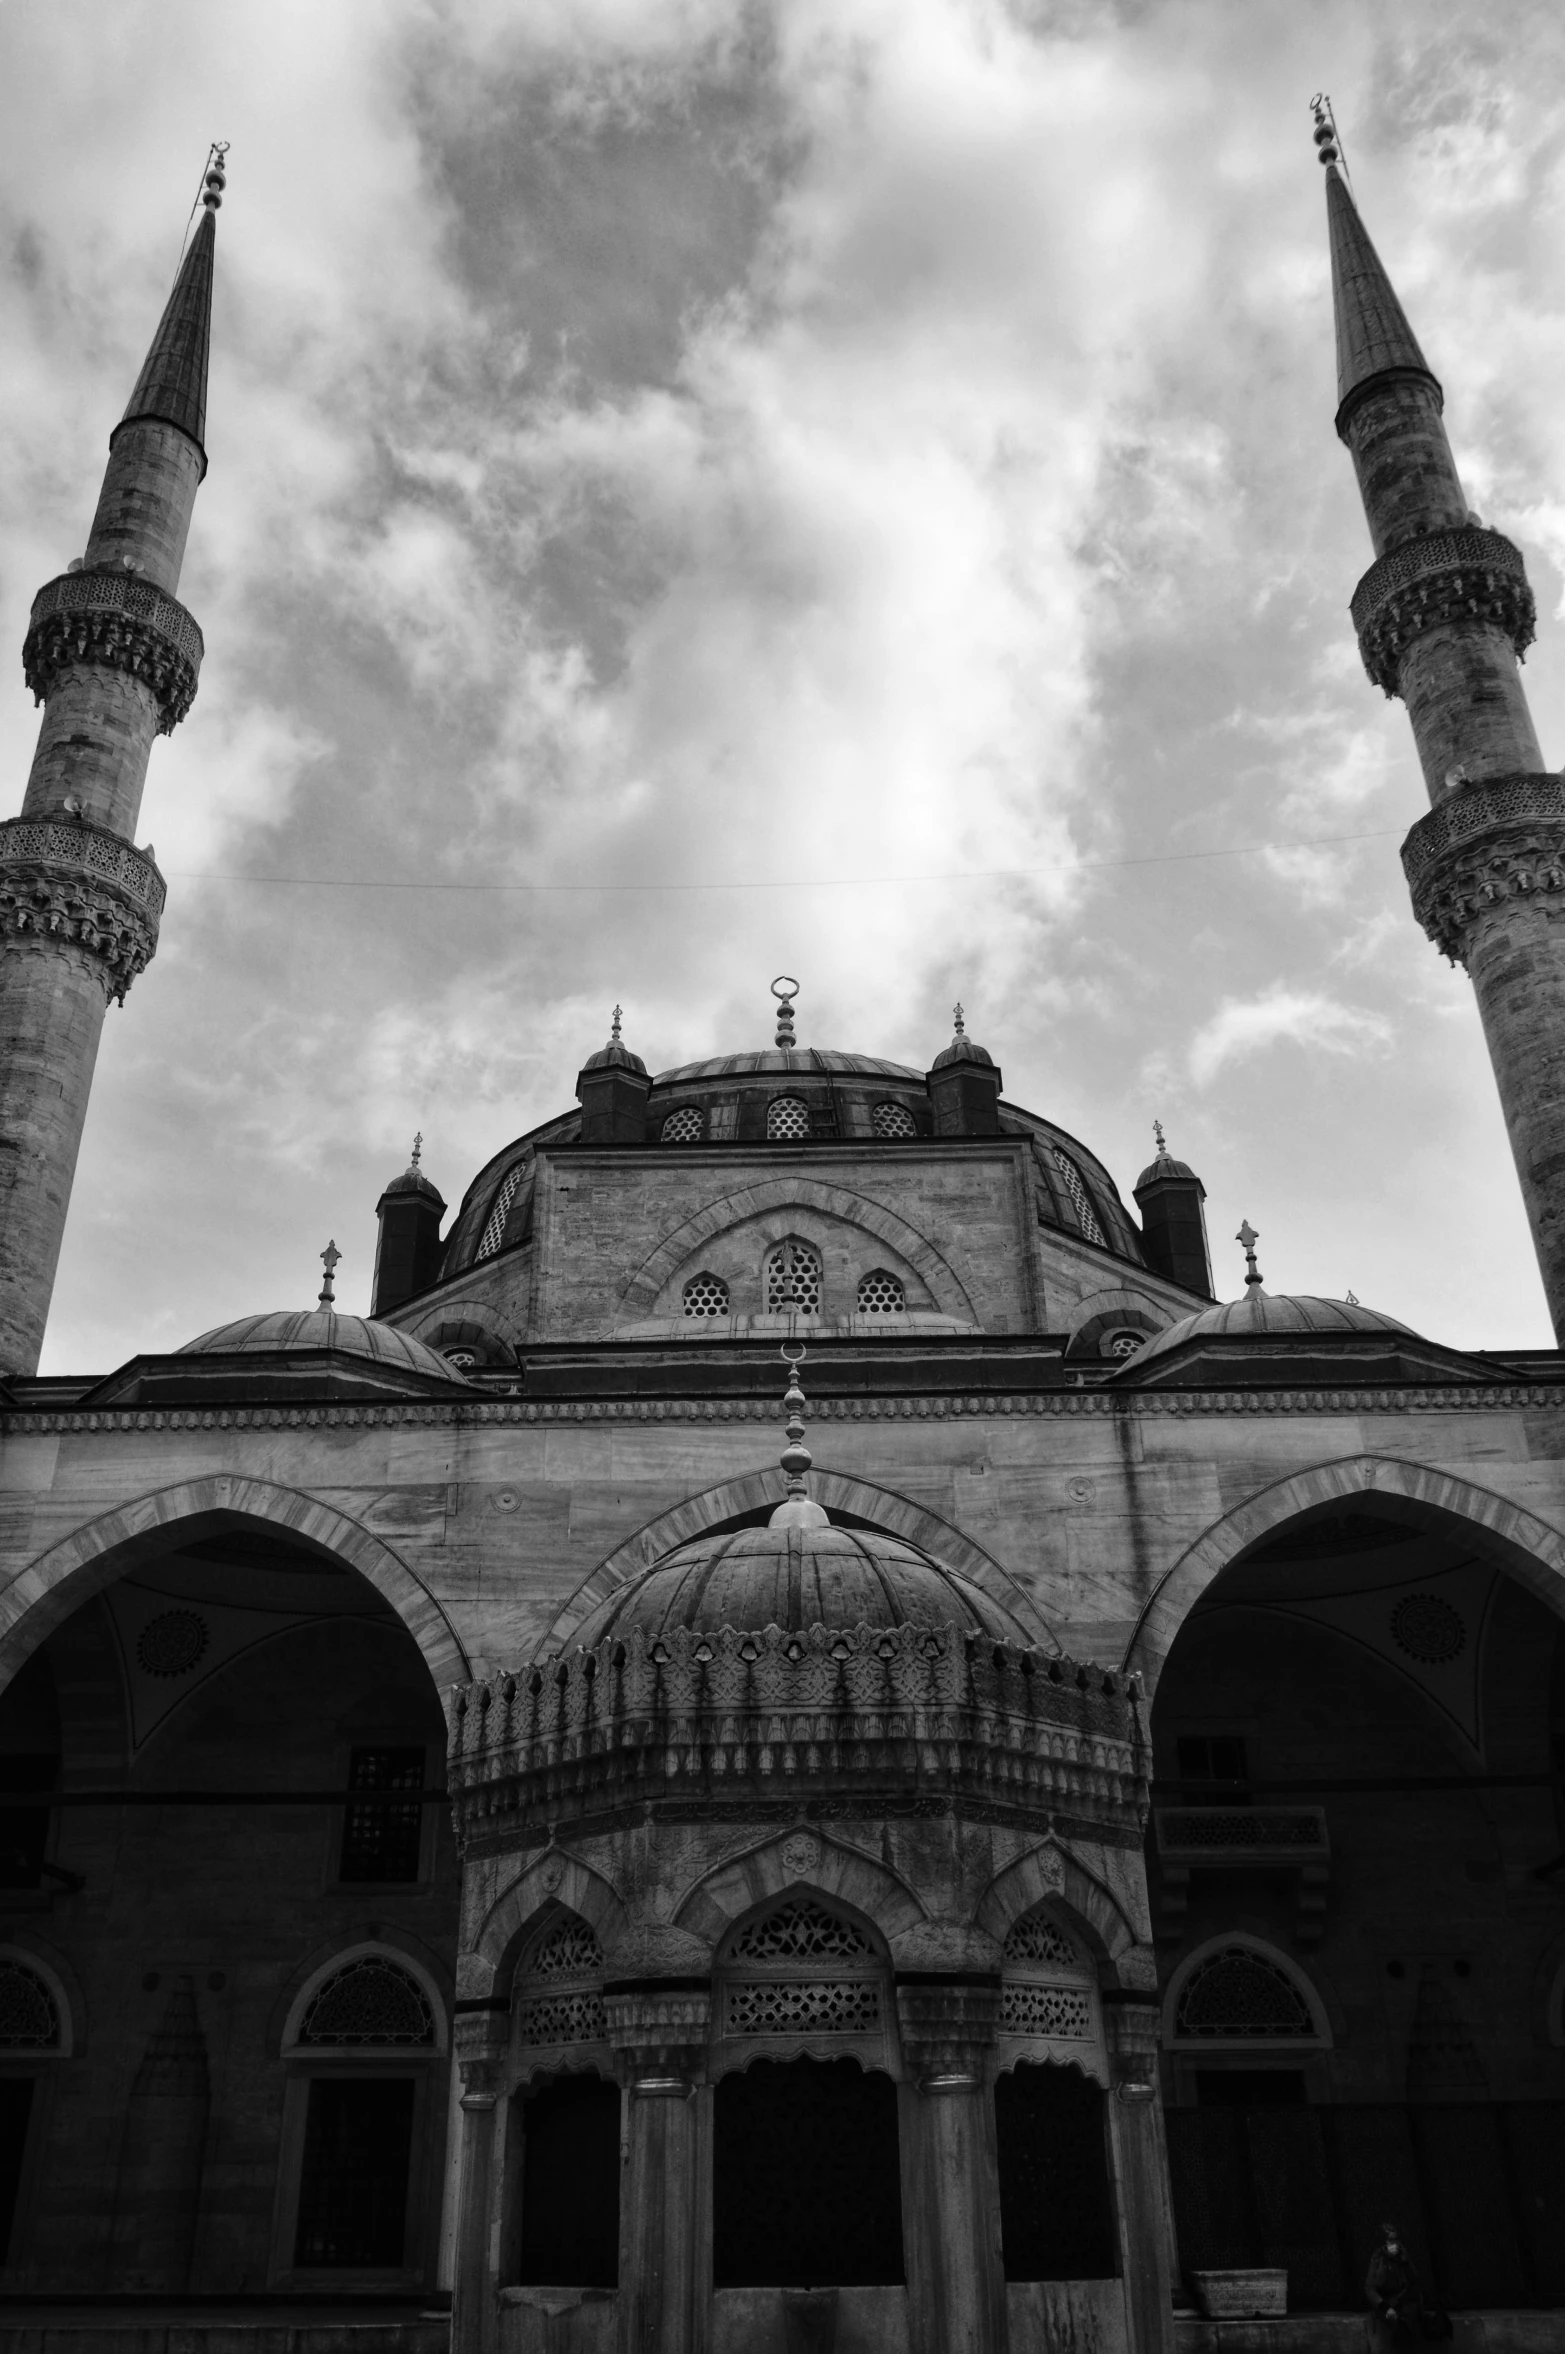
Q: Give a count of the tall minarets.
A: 2